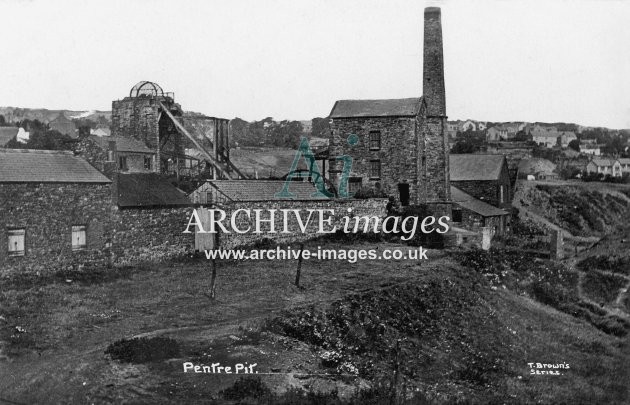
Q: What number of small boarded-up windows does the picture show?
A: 2